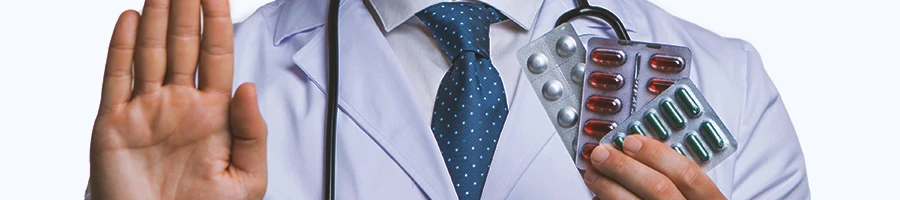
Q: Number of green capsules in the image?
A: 8